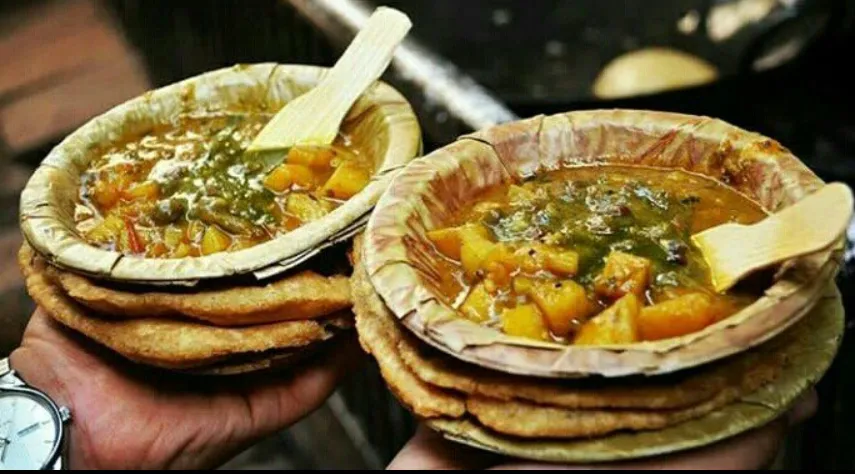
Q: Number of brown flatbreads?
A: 4